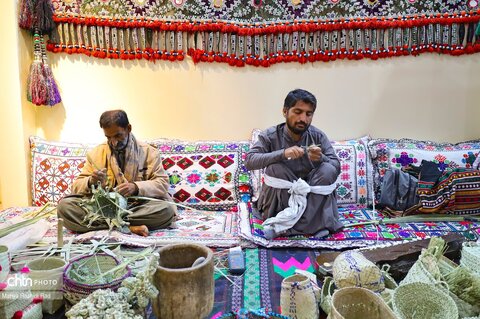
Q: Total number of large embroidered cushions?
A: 4